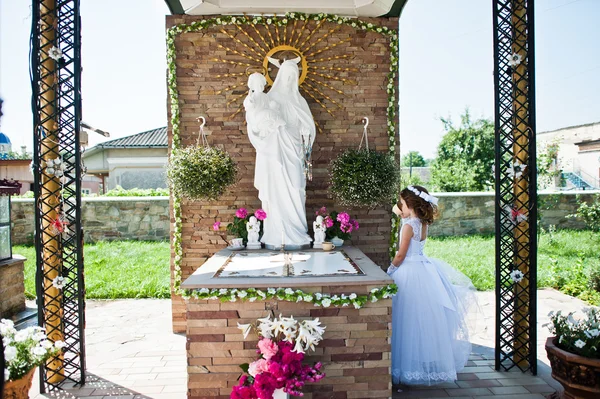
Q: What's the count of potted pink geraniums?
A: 2